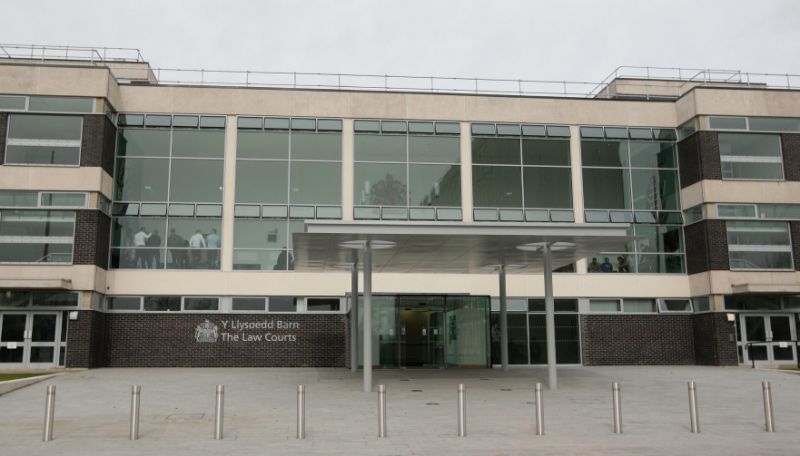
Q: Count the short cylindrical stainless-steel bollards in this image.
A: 10